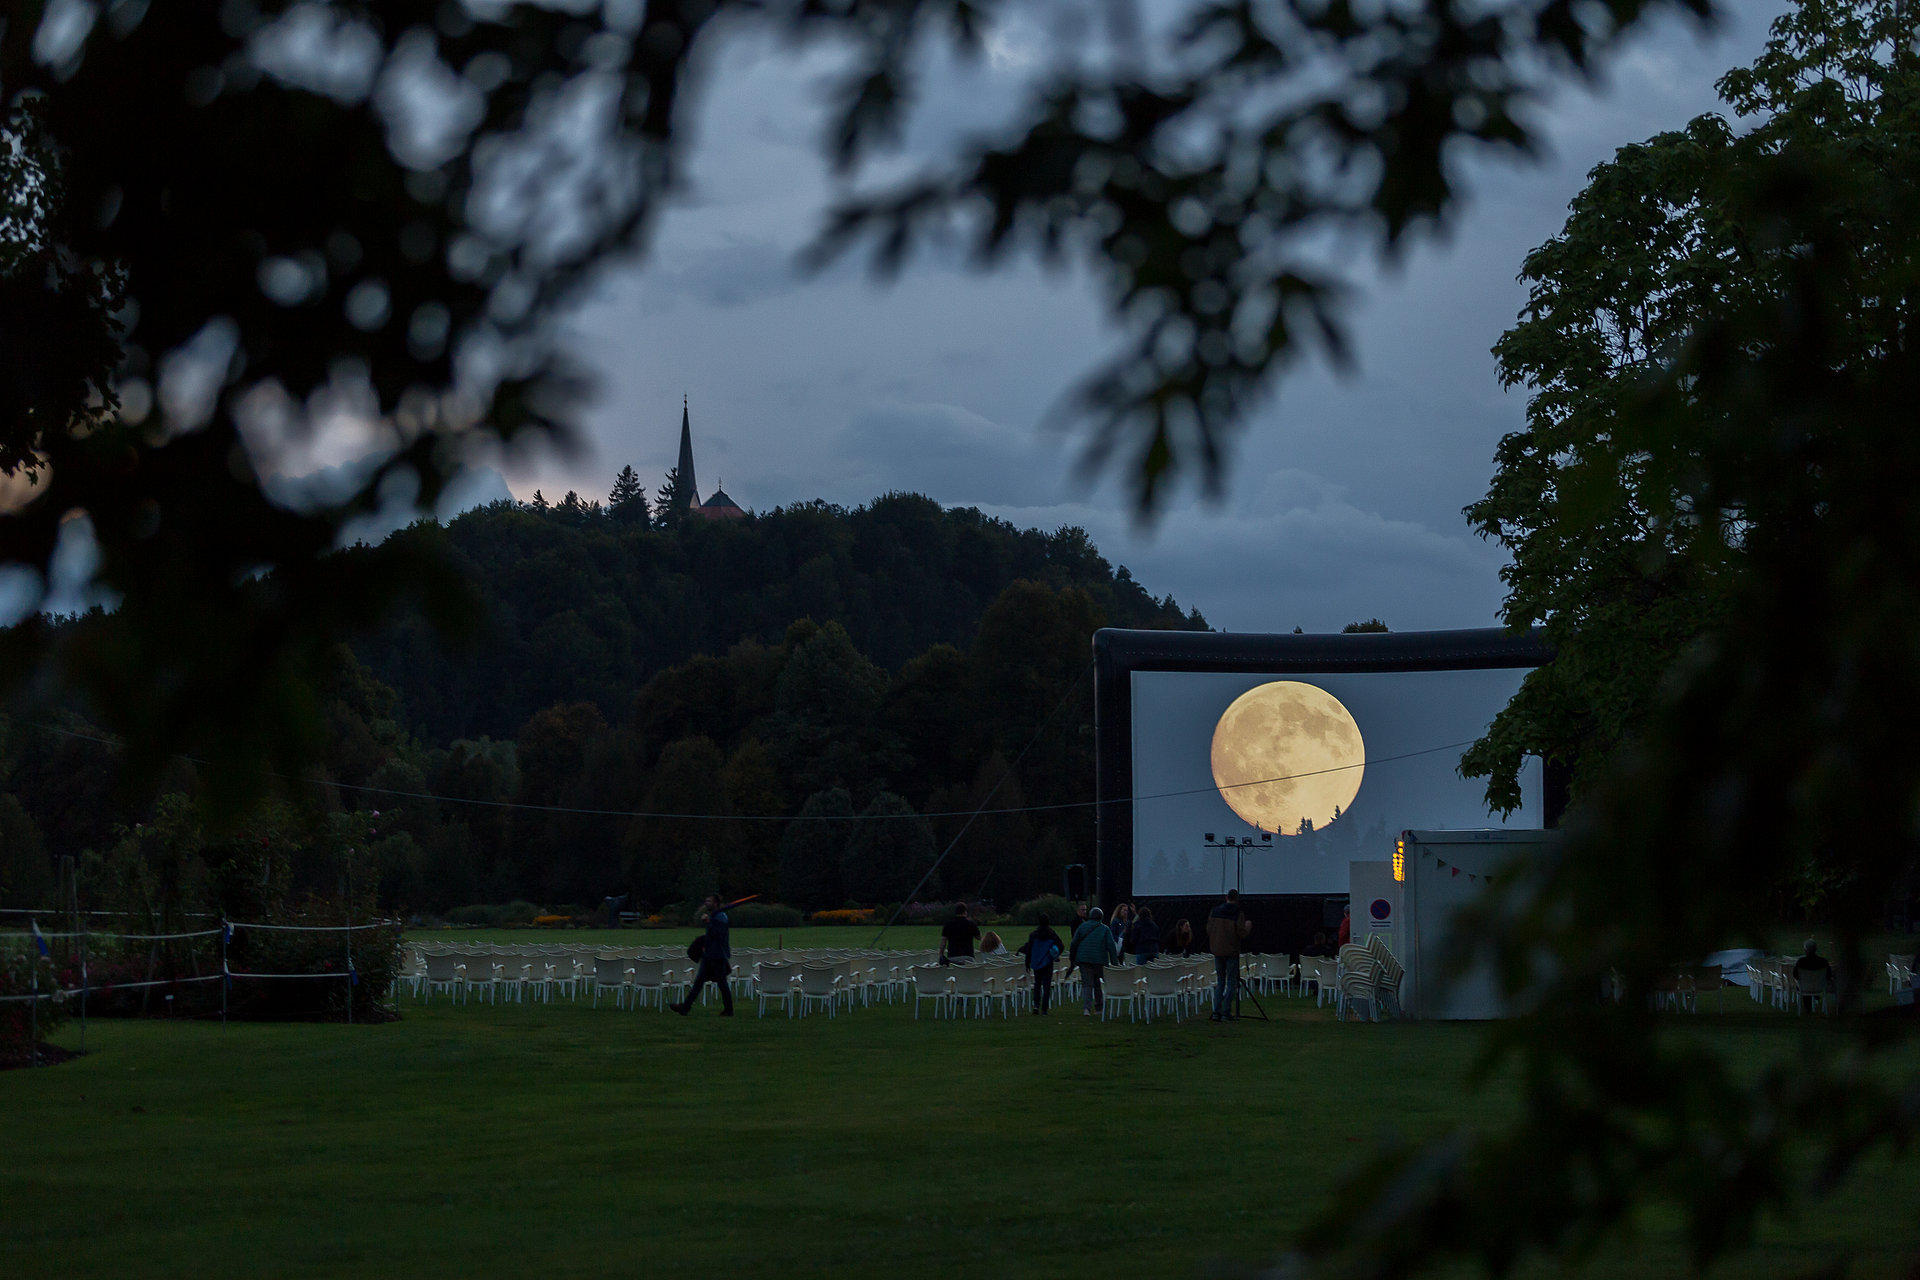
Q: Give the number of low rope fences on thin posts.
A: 1